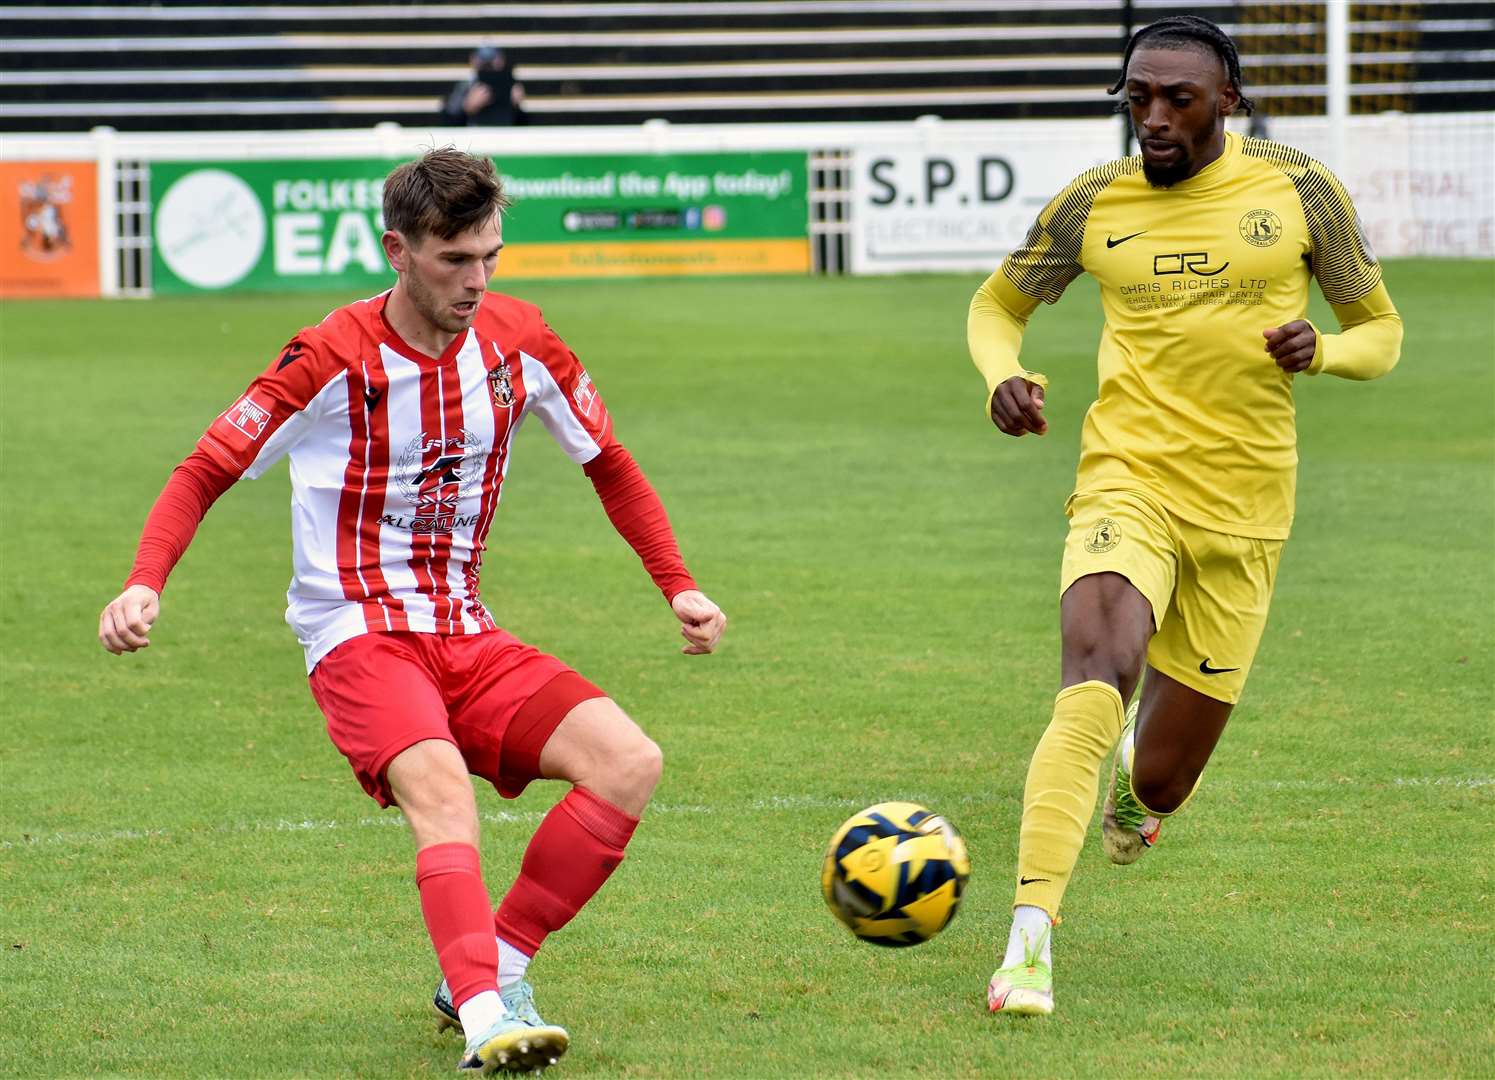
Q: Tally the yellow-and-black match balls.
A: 1